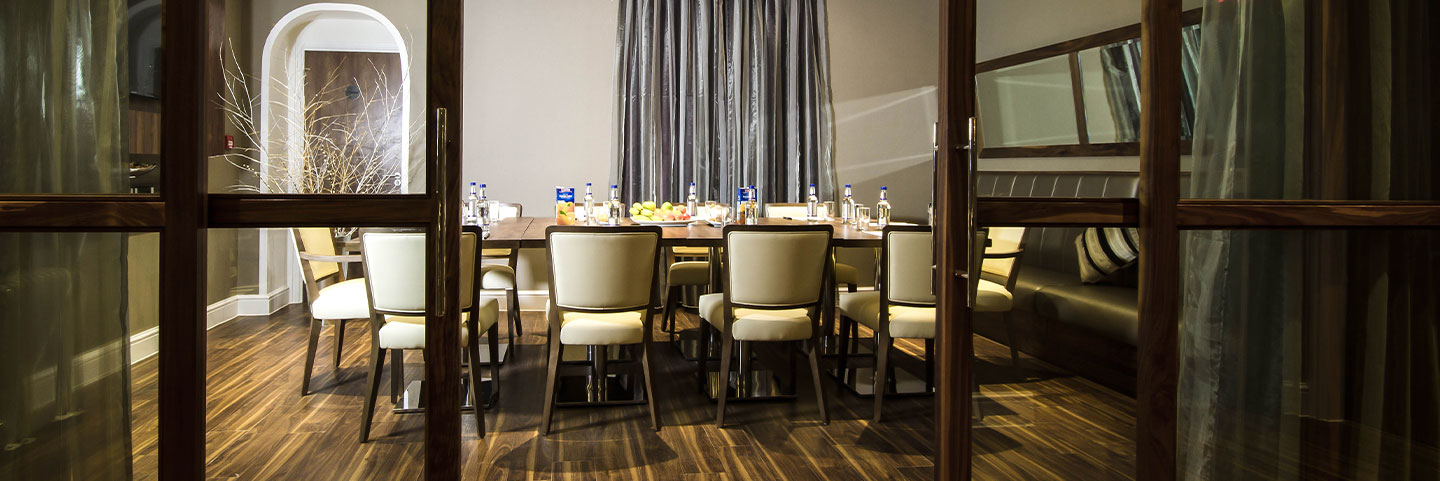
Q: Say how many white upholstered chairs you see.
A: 10